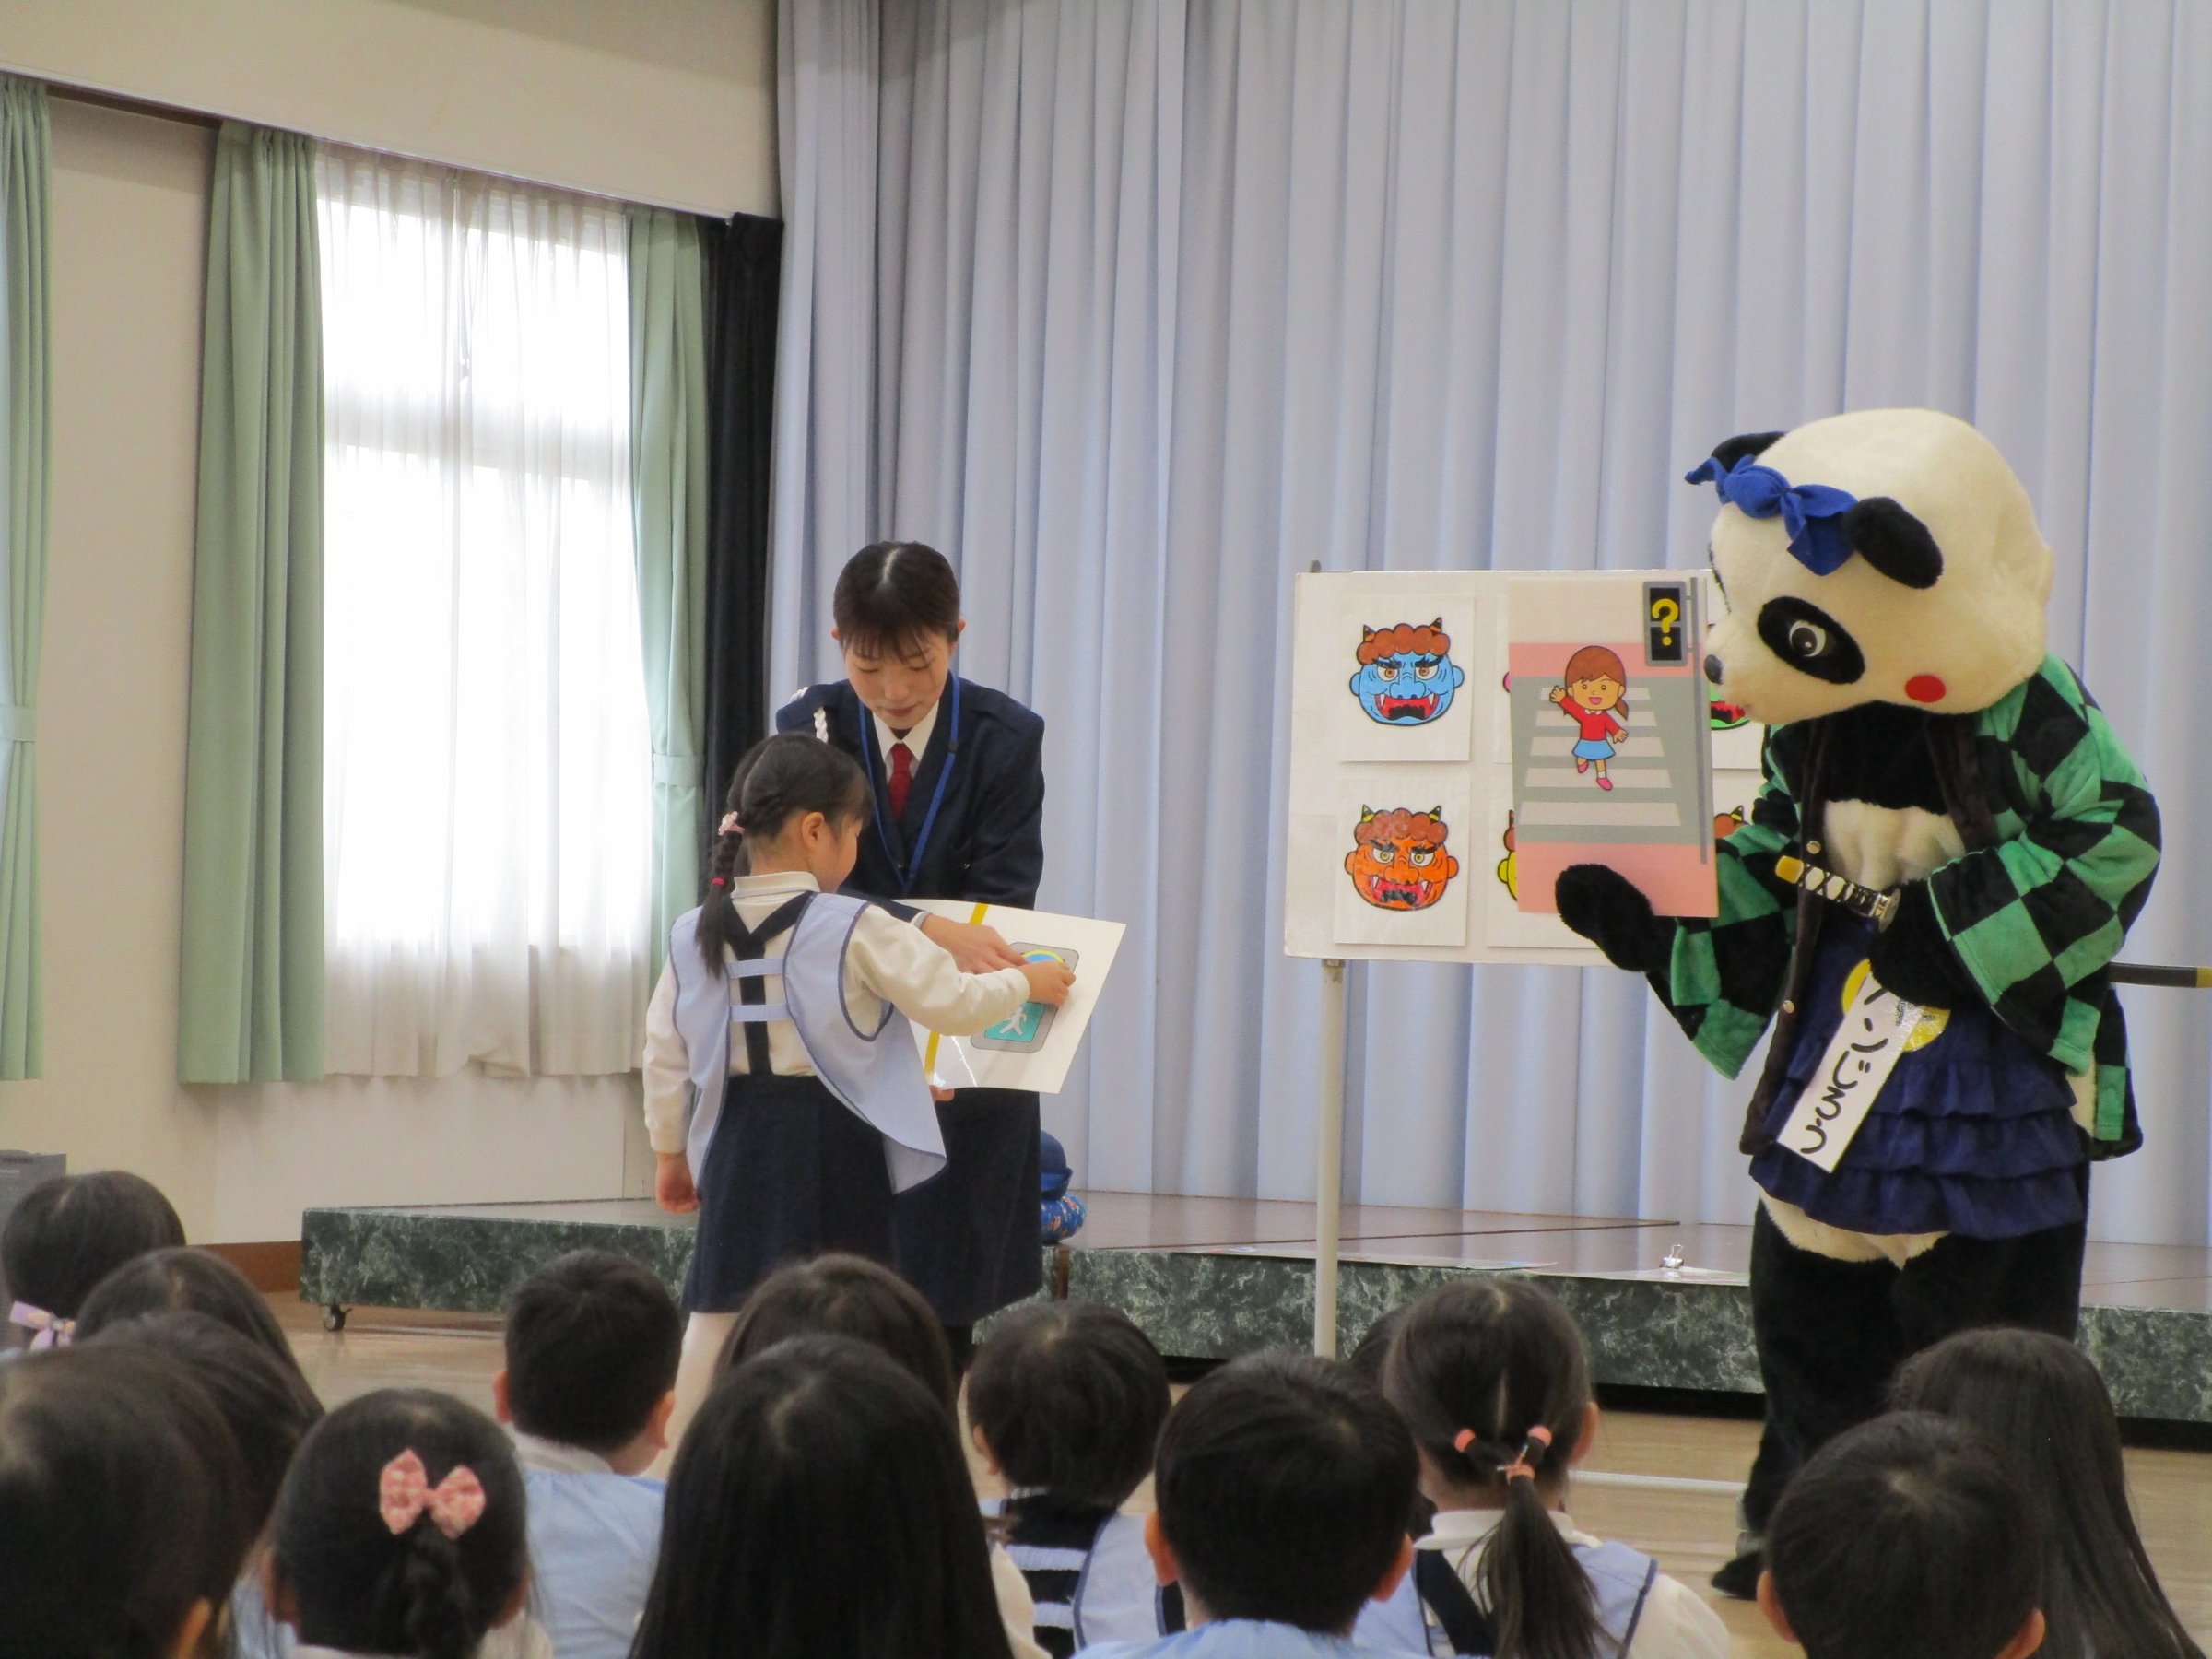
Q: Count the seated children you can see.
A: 14